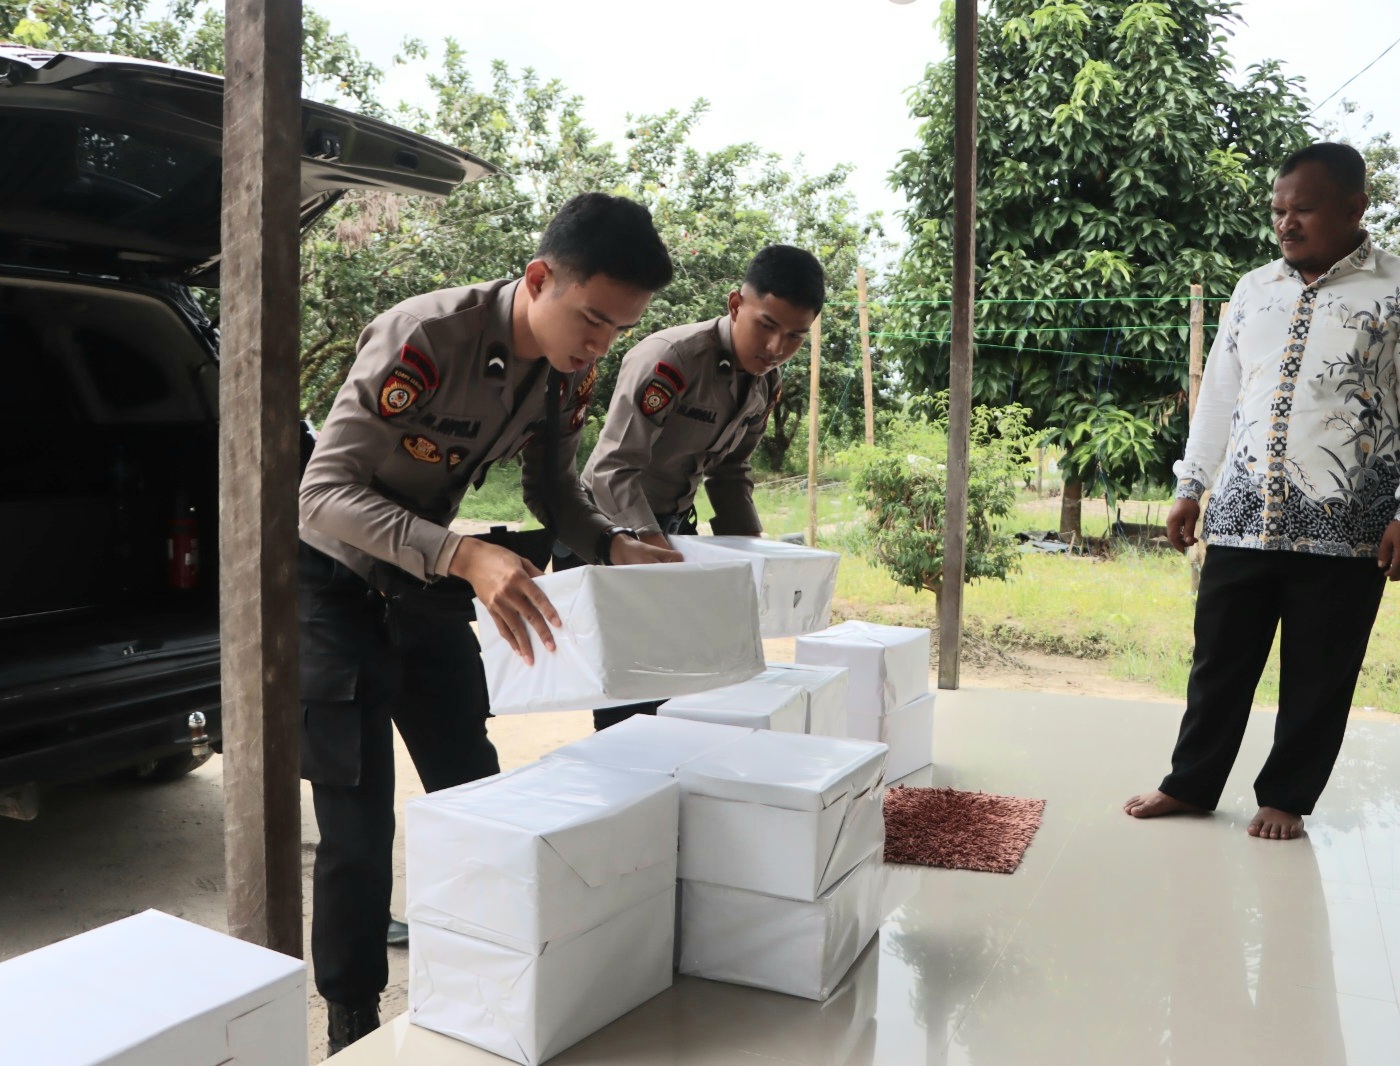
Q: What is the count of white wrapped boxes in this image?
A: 12